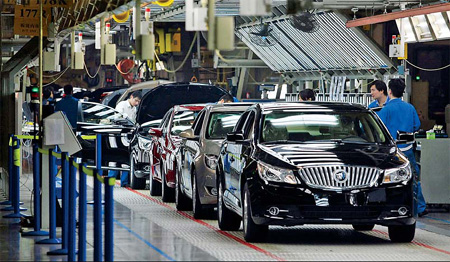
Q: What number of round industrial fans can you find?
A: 2